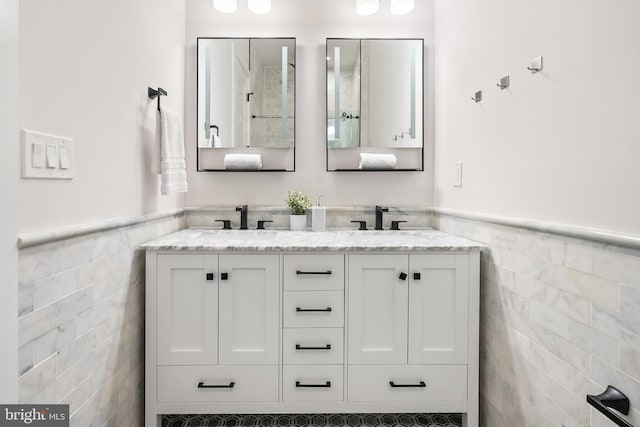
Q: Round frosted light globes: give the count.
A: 4